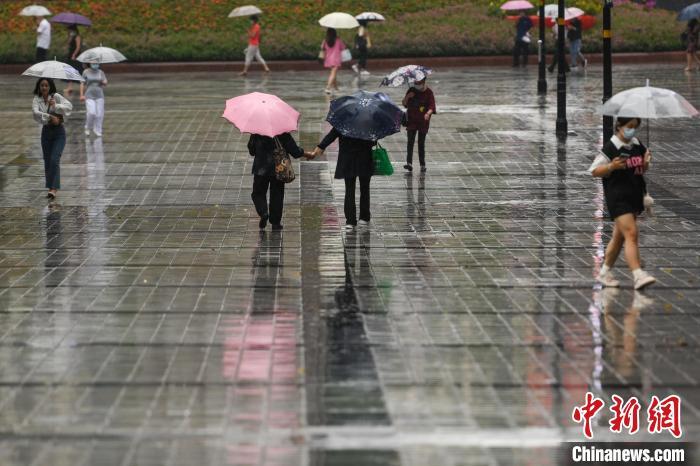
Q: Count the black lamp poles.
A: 3